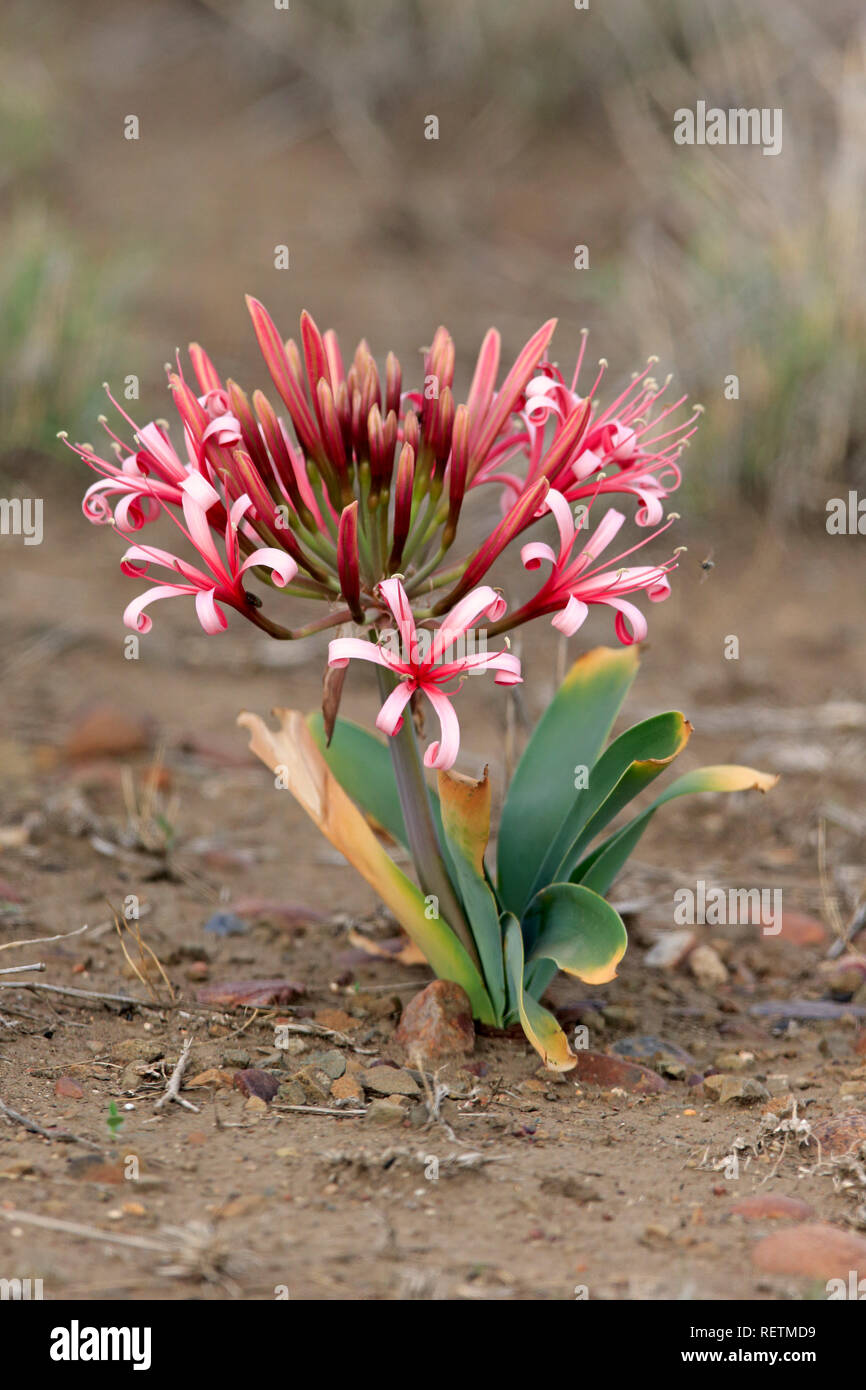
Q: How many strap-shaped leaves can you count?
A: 8